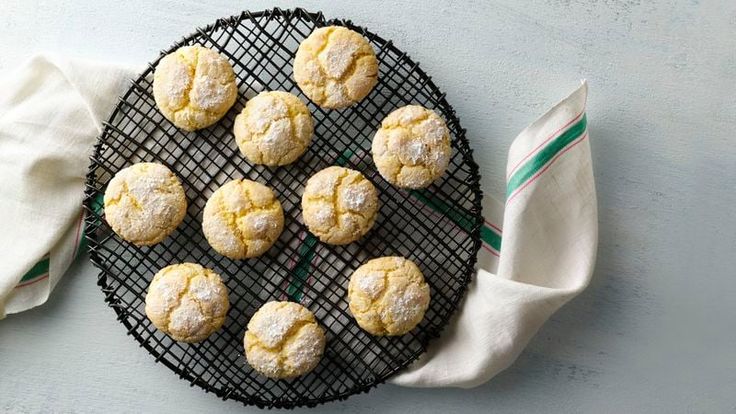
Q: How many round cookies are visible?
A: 10